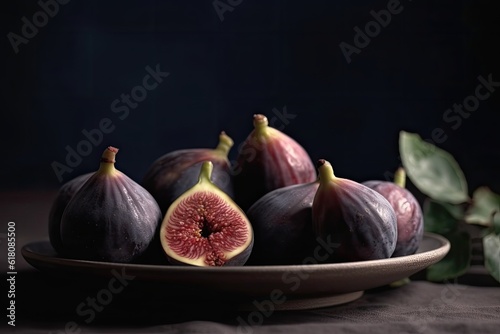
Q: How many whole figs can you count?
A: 7